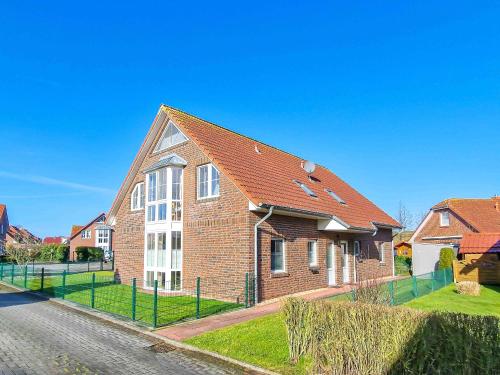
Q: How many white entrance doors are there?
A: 2